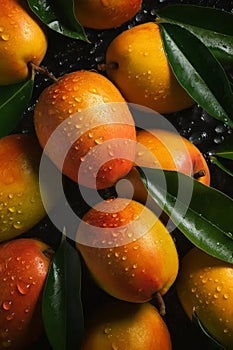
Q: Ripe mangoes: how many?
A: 10